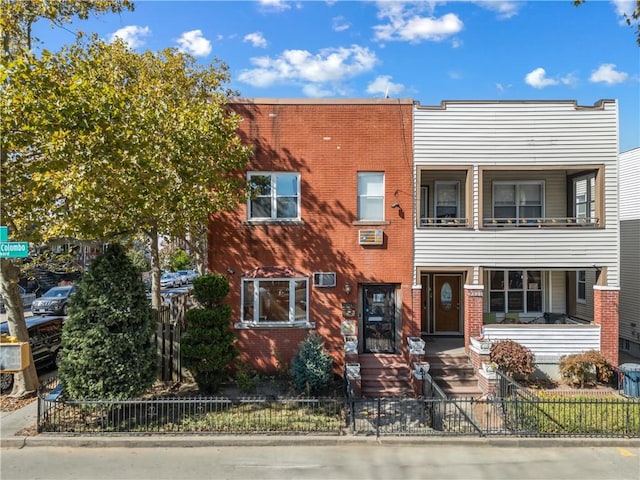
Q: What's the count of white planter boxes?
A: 6